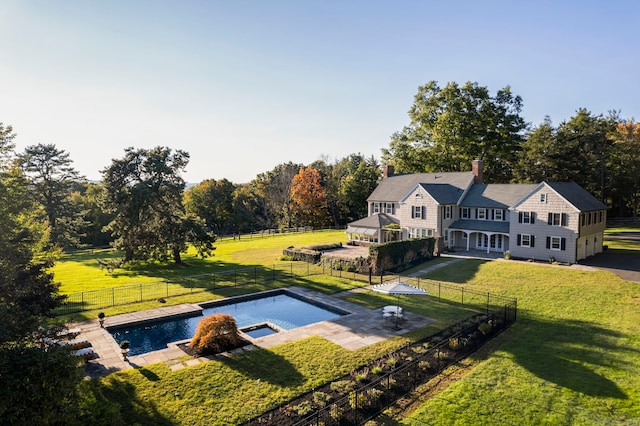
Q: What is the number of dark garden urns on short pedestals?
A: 2